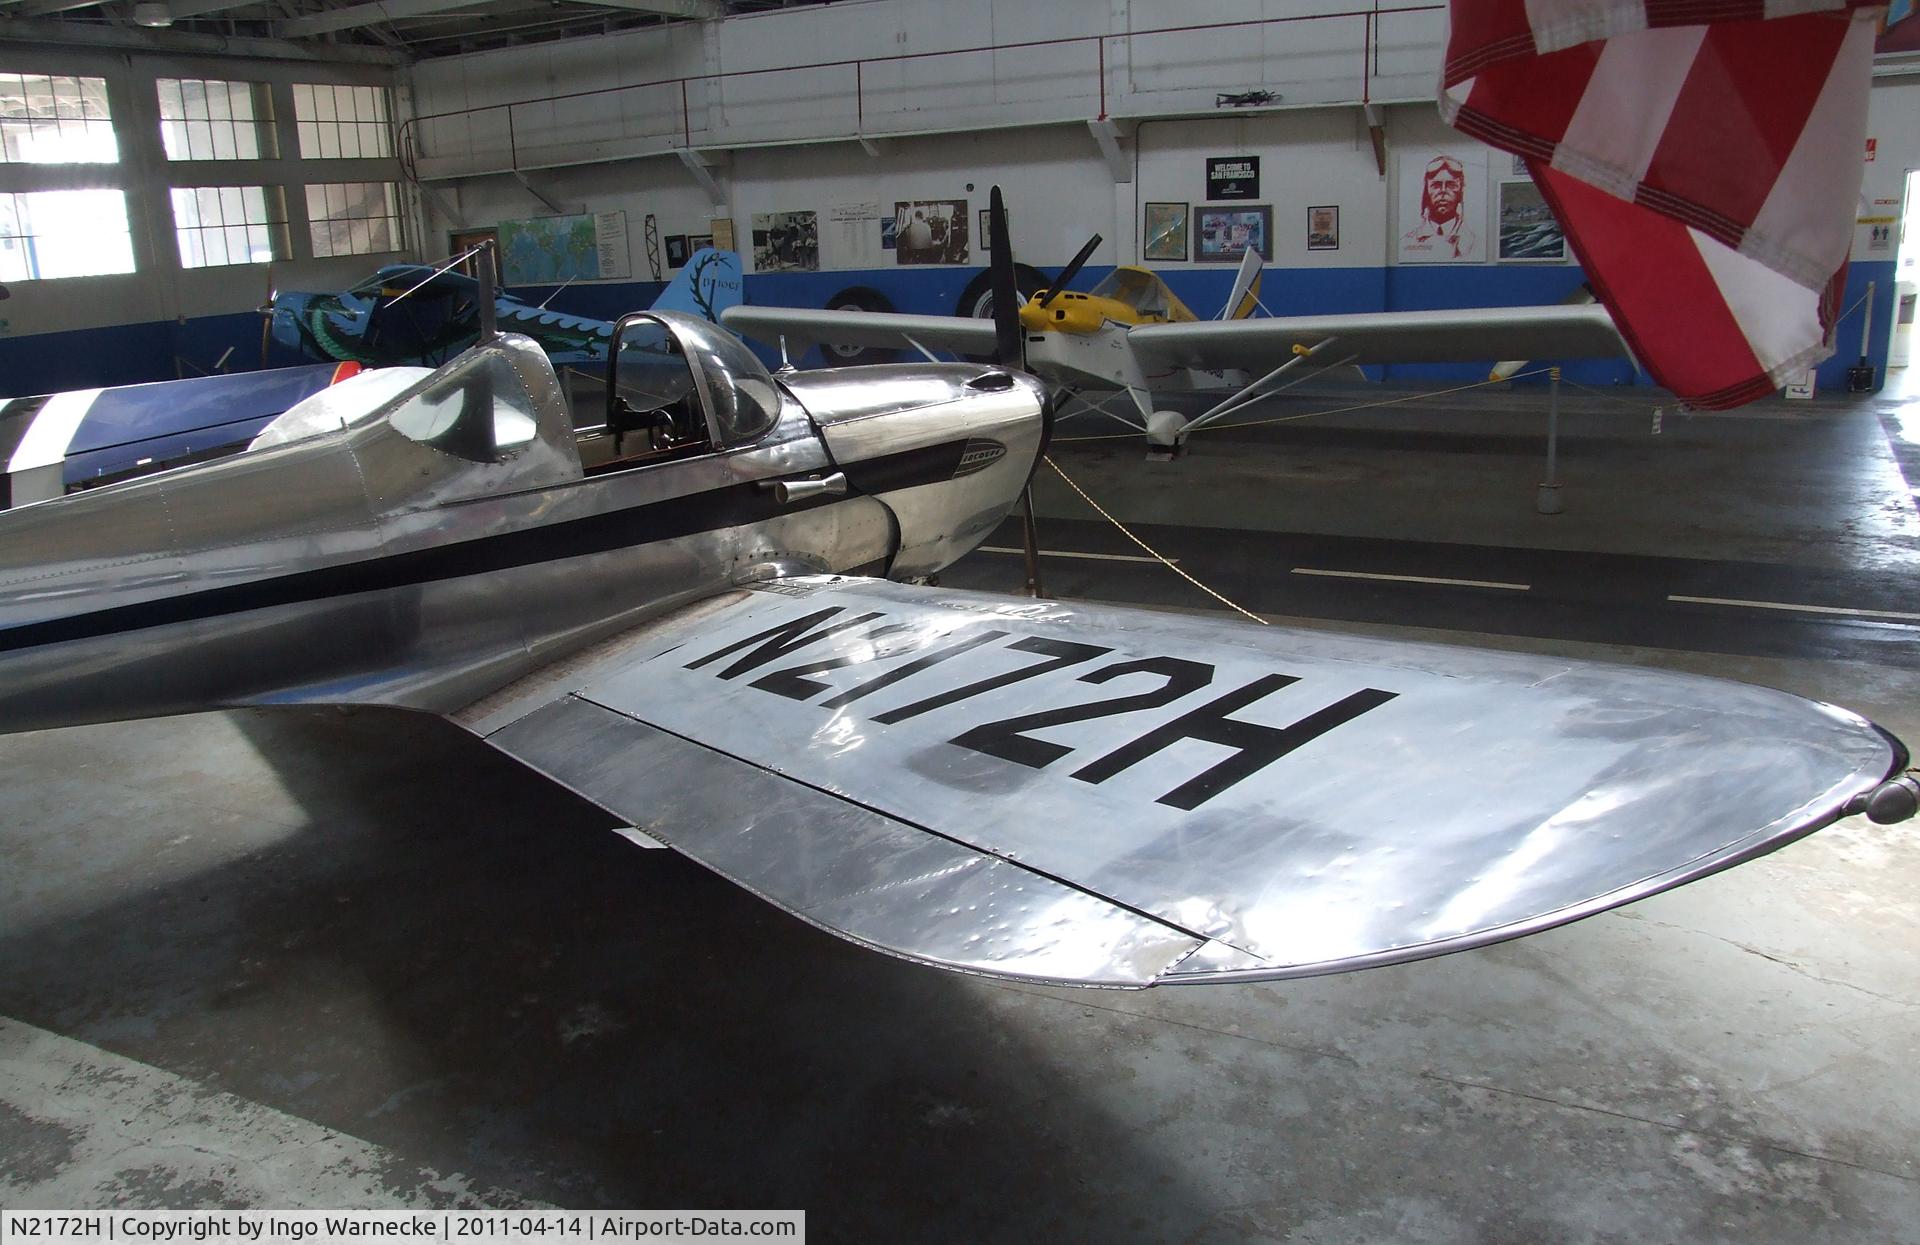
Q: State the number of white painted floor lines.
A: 3